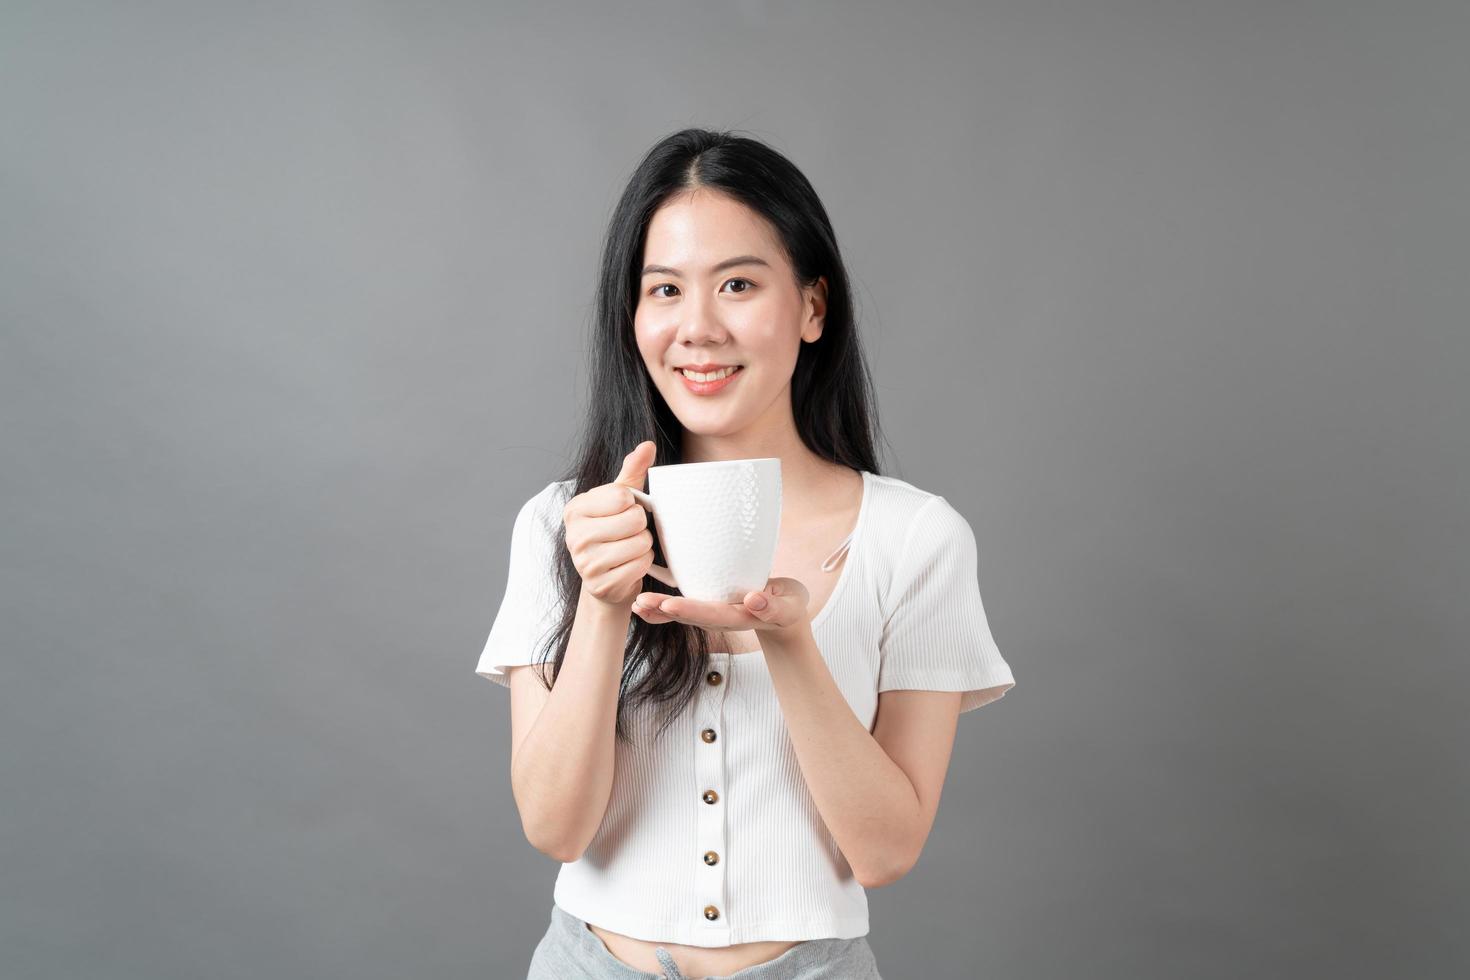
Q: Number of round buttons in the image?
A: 5